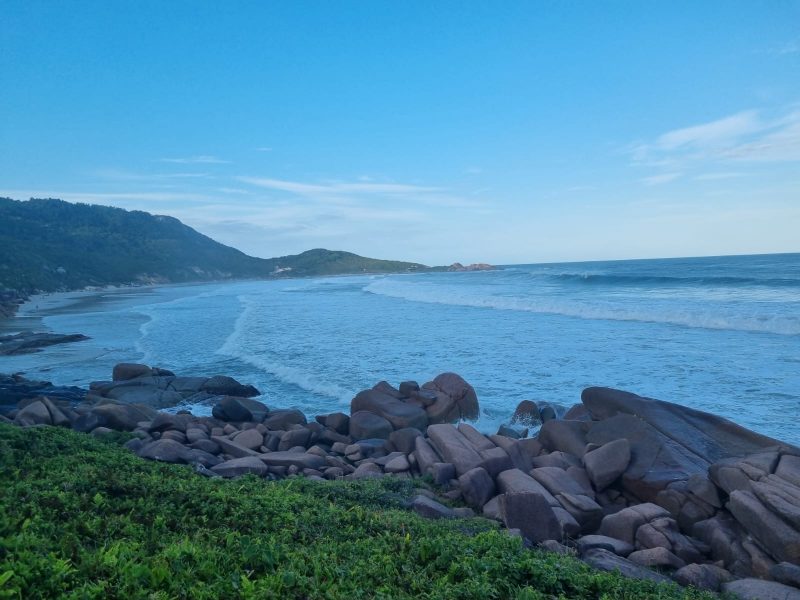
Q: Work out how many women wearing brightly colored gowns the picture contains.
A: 0